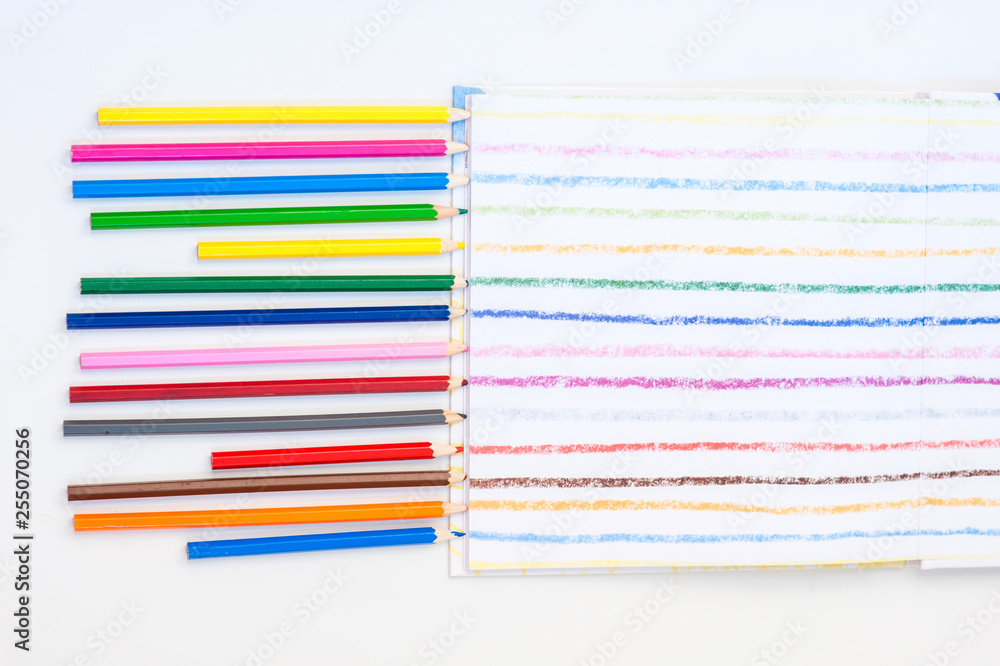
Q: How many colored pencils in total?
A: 14